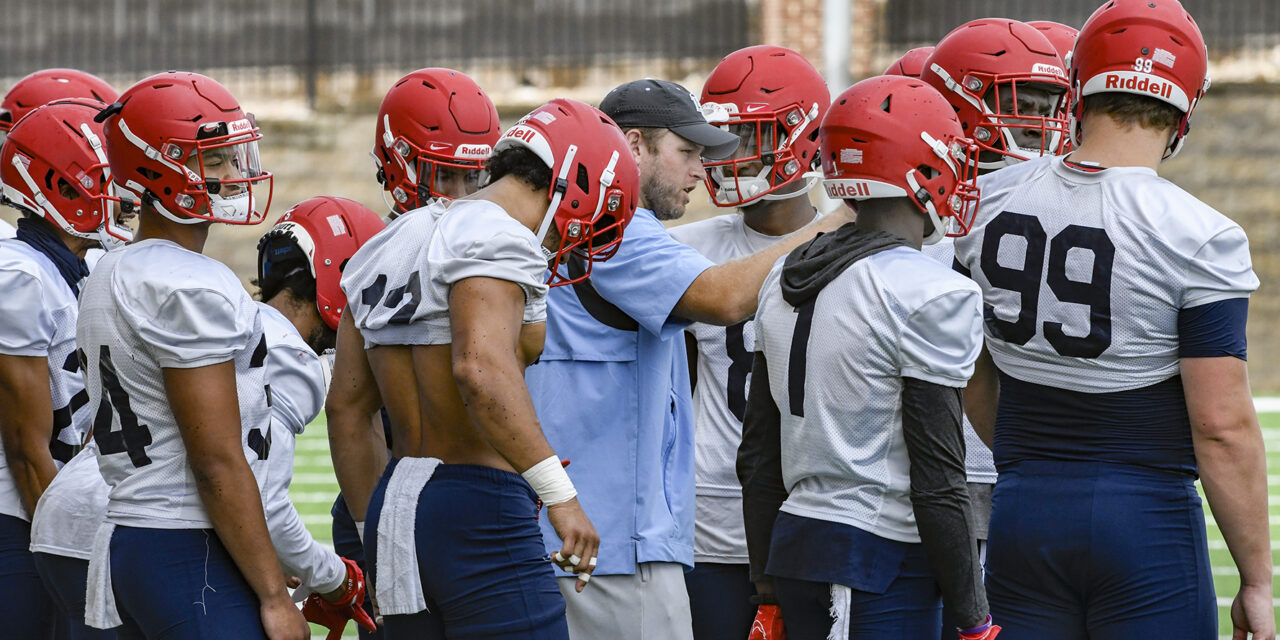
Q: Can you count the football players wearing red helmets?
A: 12